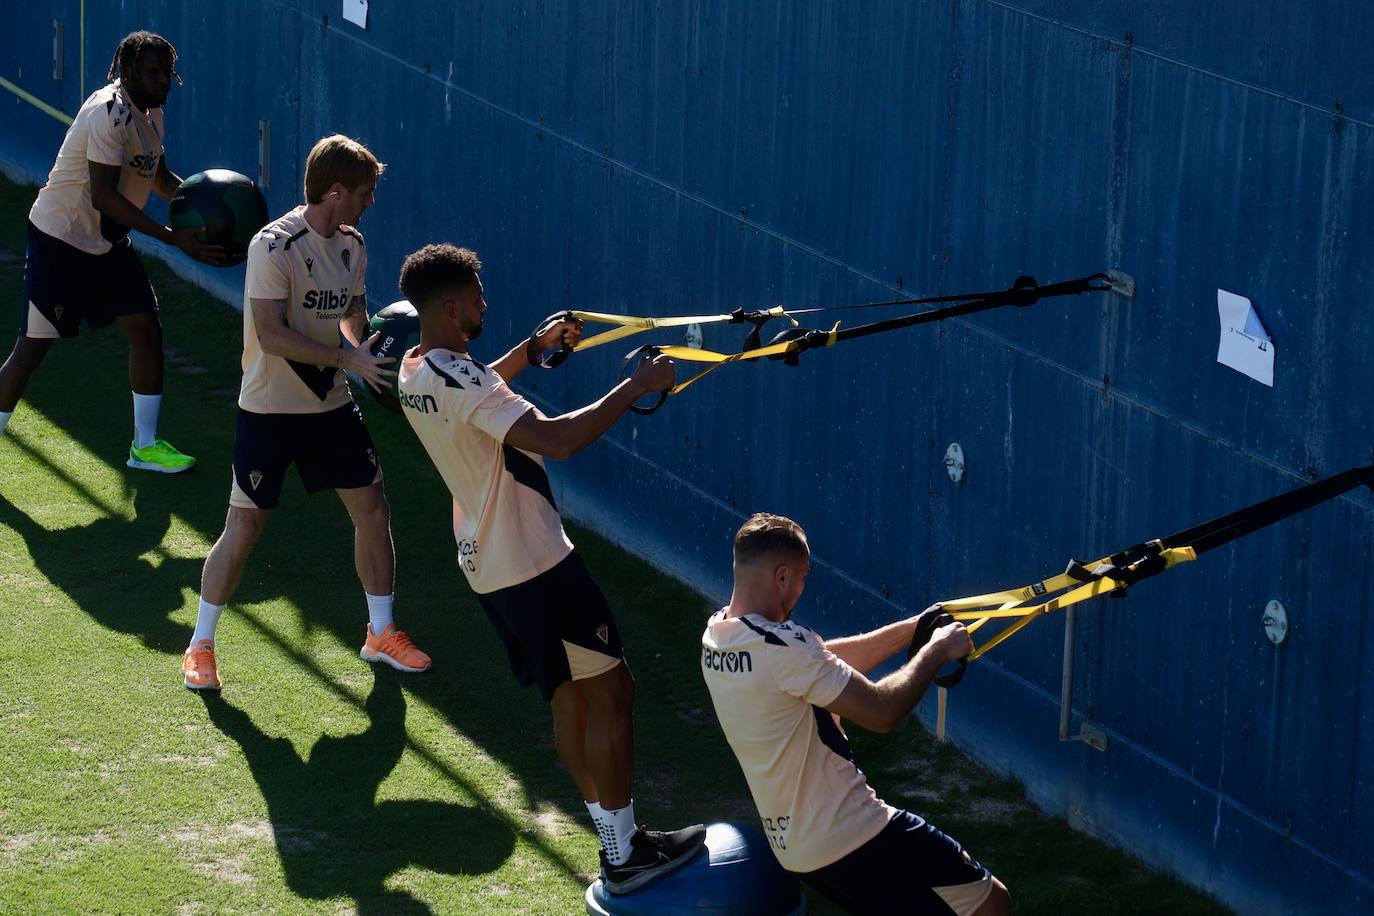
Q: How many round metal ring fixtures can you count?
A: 3